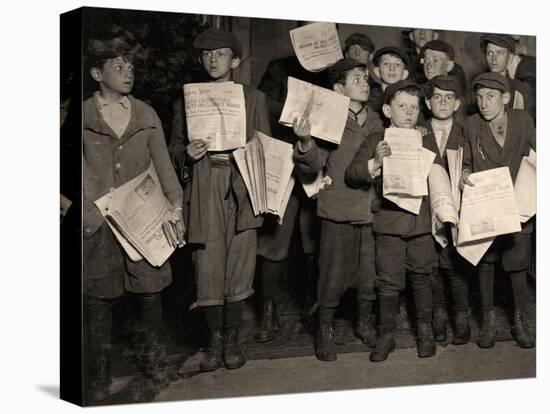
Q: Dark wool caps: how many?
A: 9